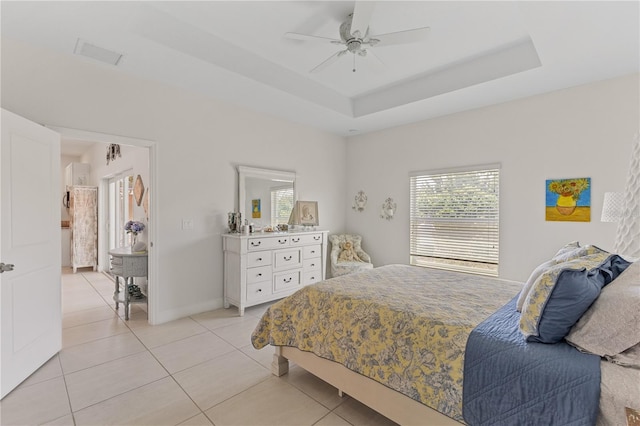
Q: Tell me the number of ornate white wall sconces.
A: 2